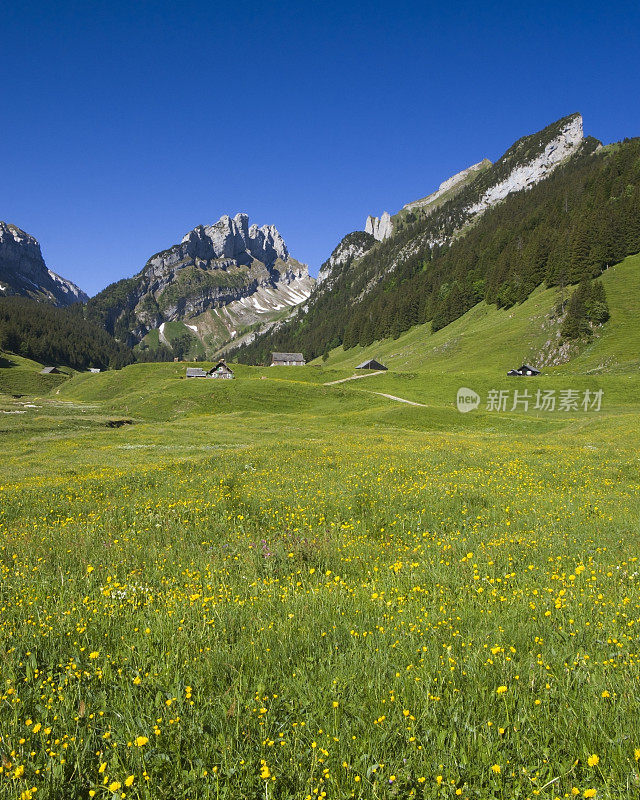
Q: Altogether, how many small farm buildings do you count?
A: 7